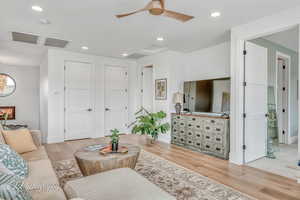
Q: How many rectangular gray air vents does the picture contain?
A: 2